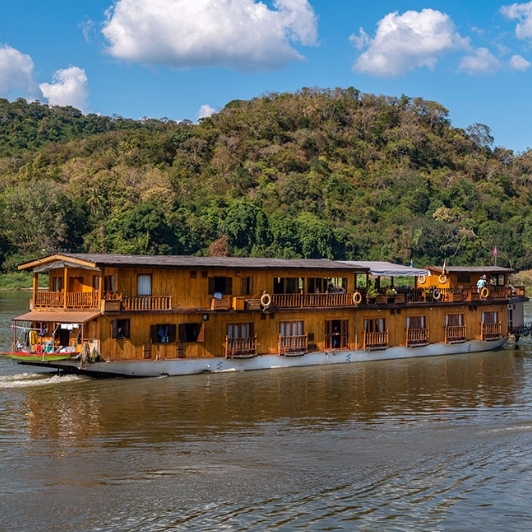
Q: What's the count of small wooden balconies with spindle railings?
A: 6